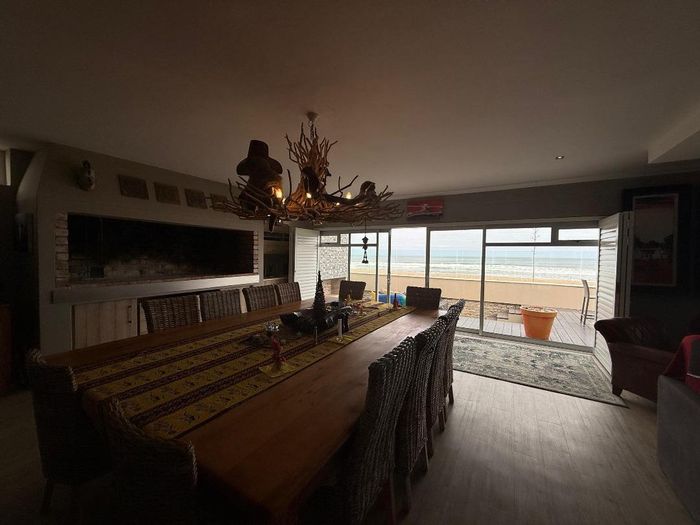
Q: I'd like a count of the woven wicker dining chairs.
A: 12